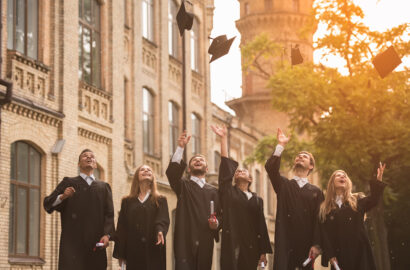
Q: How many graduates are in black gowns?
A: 6